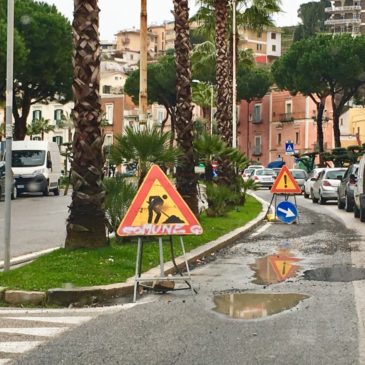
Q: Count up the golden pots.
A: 0